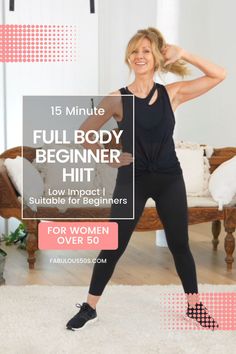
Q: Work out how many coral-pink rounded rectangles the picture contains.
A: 1